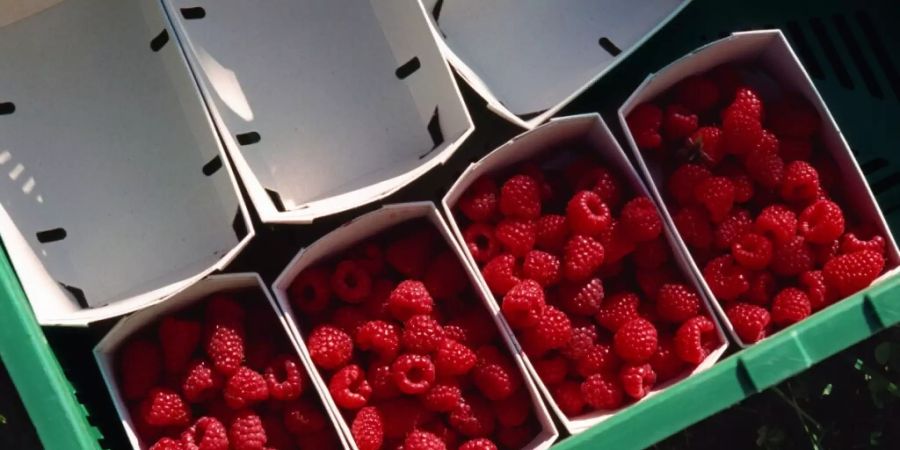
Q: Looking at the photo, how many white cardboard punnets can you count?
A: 7